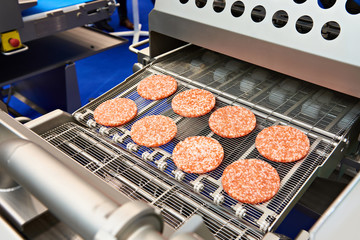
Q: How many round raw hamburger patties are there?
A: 8